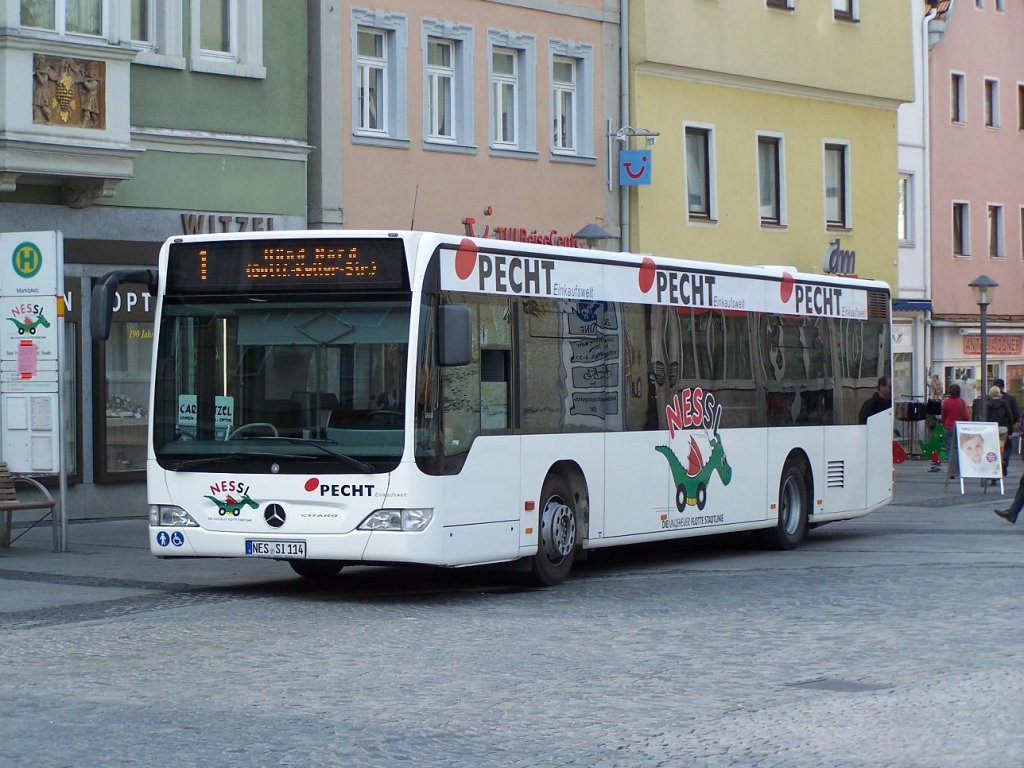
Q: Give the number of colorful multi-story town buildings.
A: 4